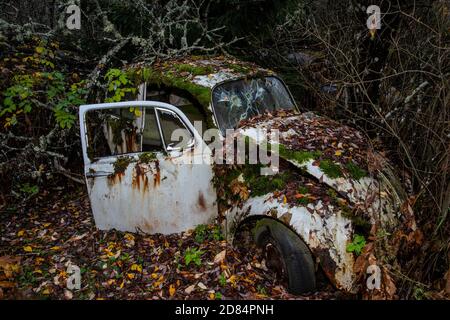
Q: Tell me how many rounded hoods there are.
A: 1